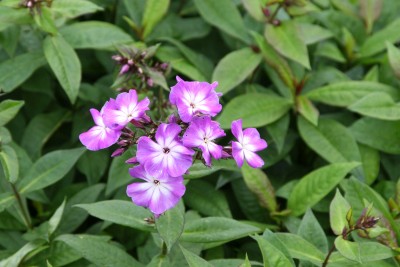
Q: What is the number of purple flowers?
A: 7